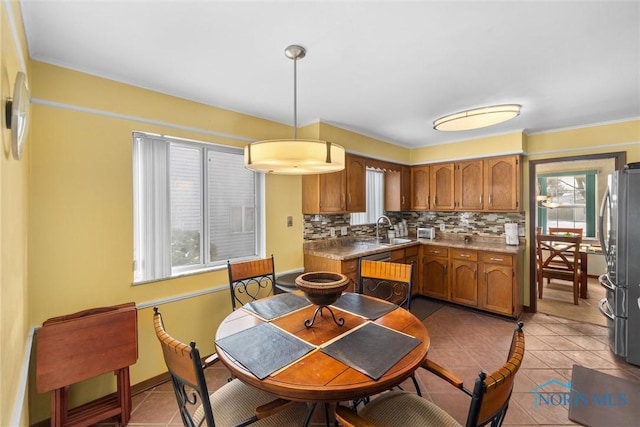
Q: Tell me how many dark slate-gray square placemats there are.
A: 4